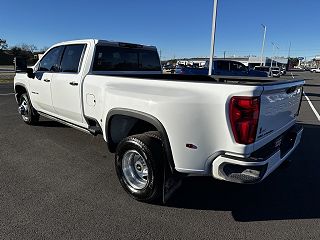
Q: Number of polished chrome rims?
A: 2